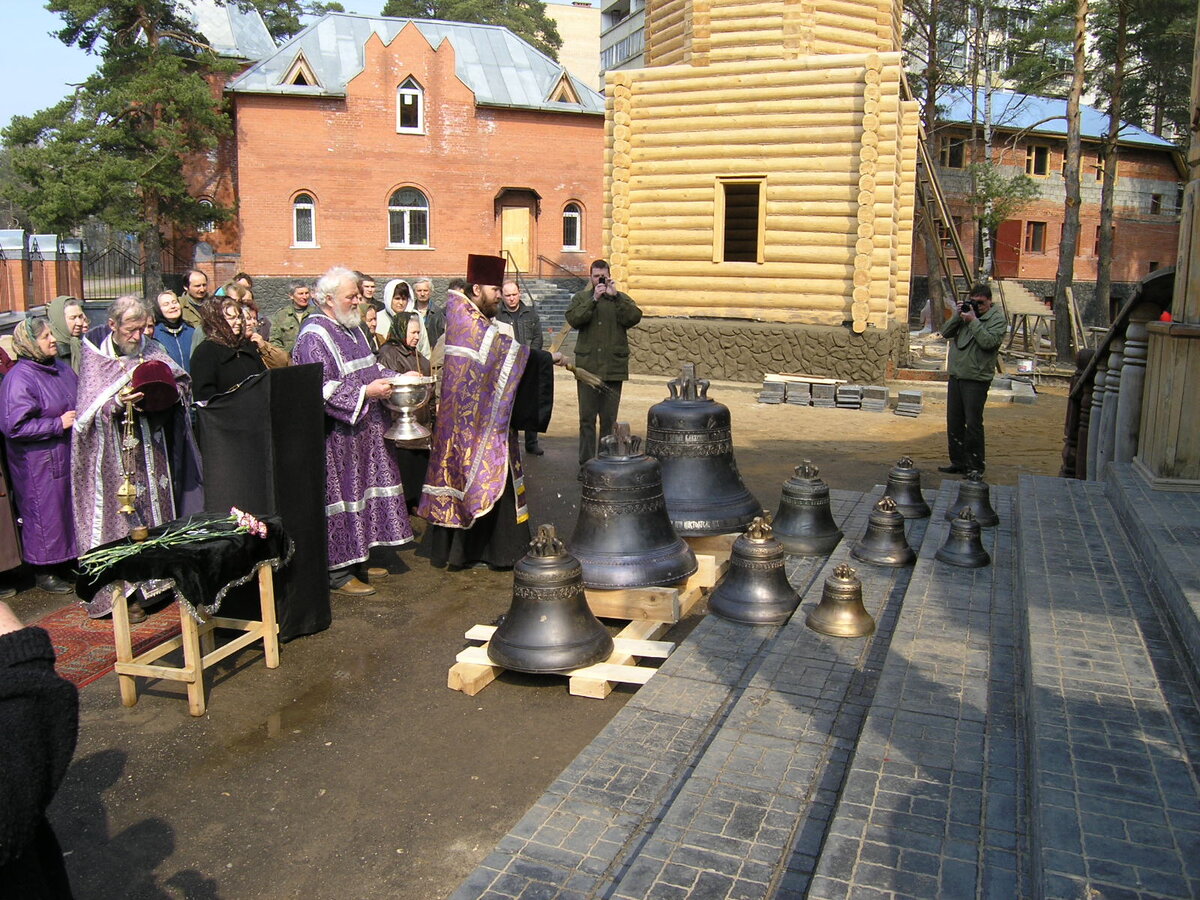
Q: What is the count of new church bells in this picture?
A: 10